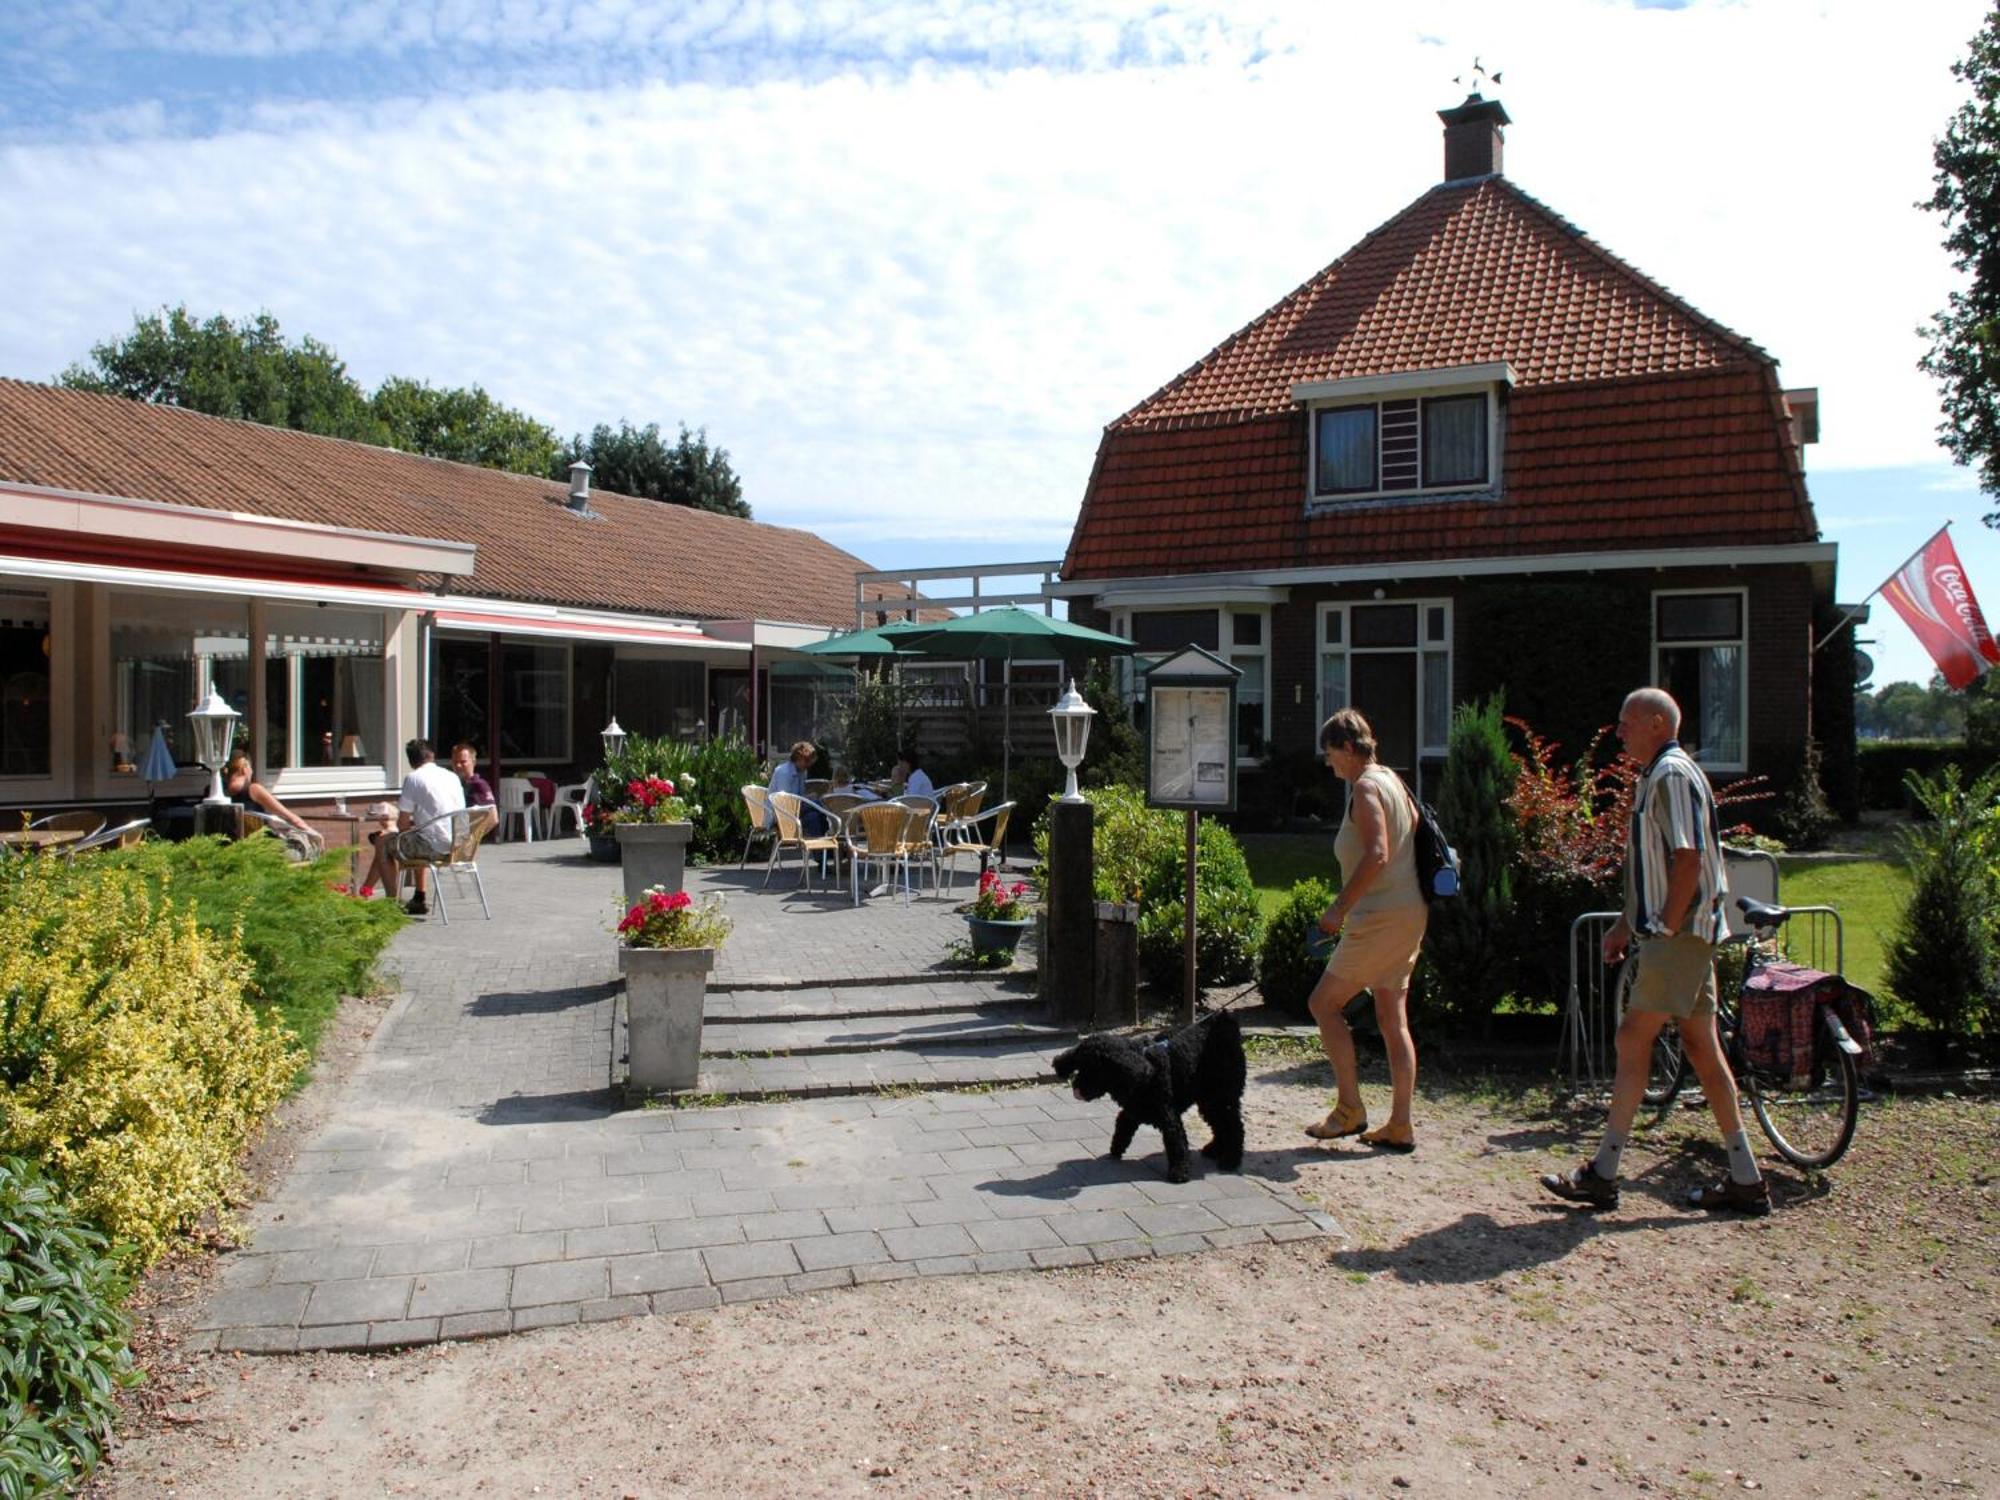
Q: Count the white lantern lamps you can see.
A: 3